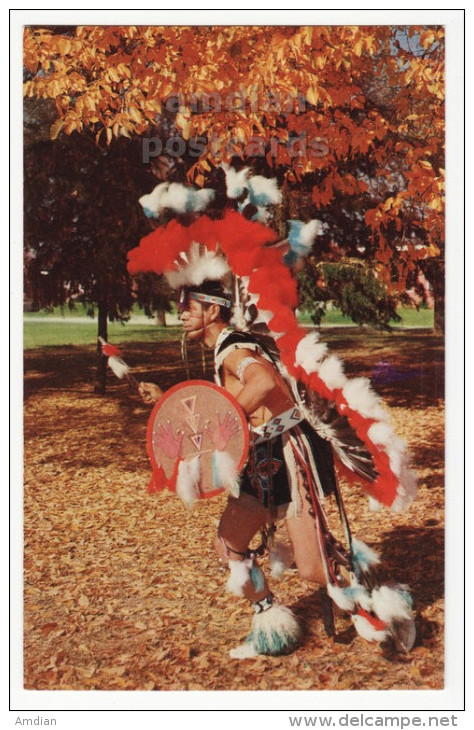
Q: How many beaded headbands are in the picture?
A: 1